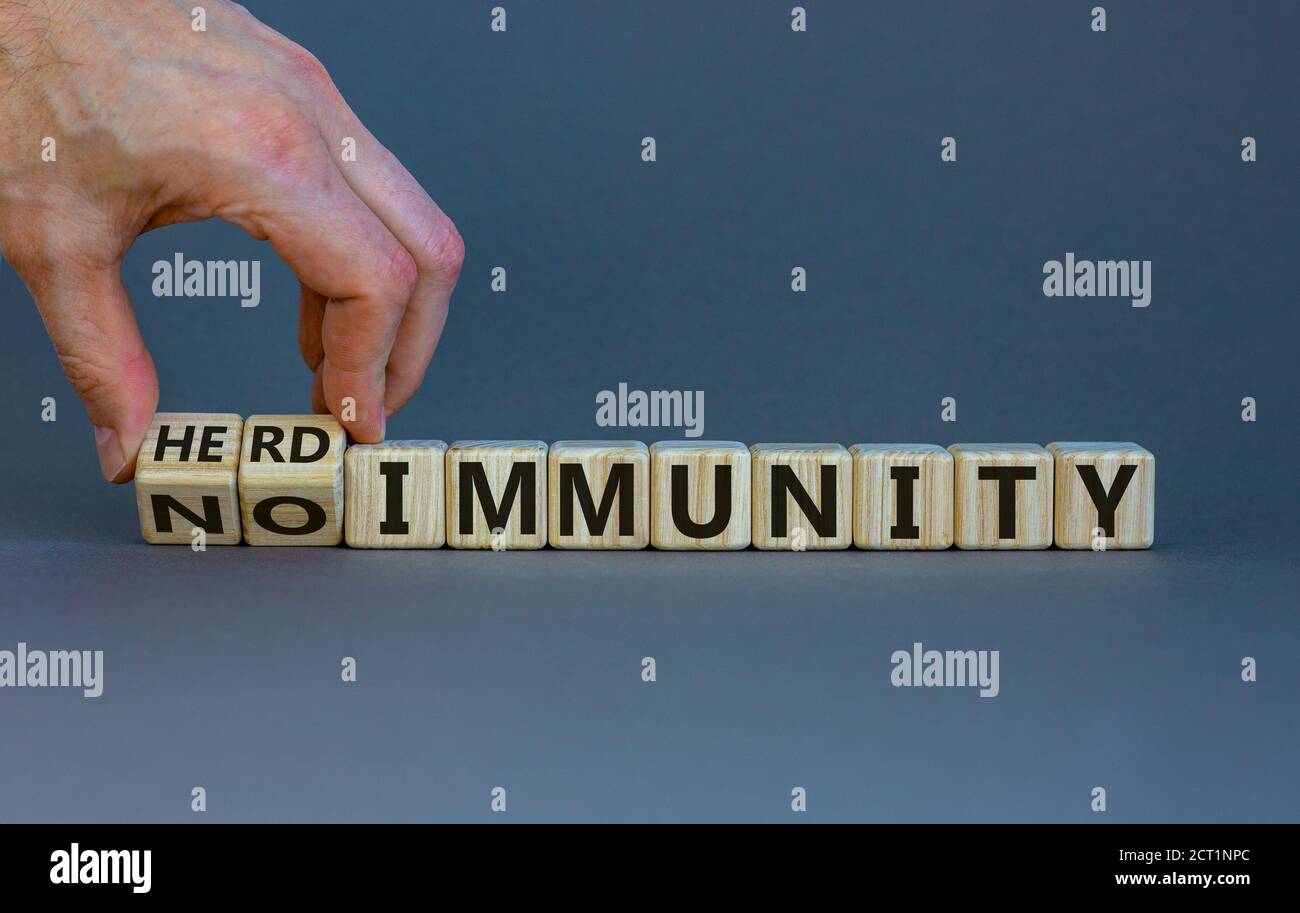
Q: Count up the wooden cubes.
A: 10